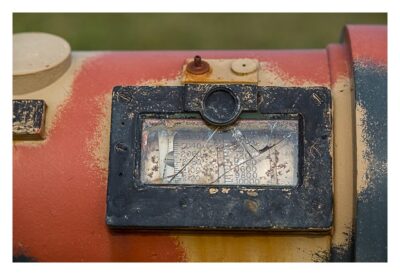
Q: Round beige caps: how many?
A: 2